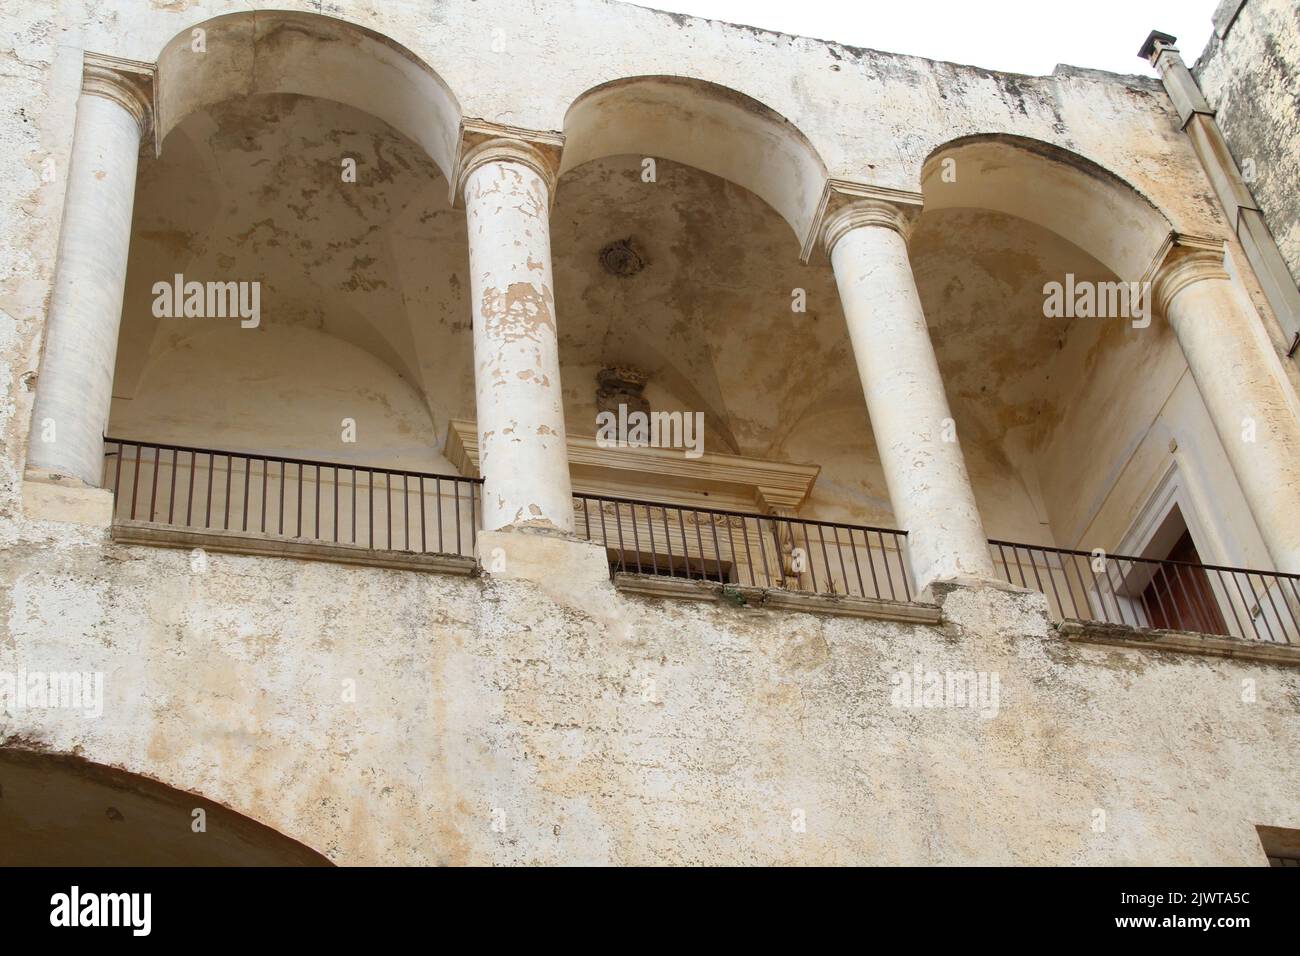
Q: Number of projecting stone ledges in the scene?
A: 3